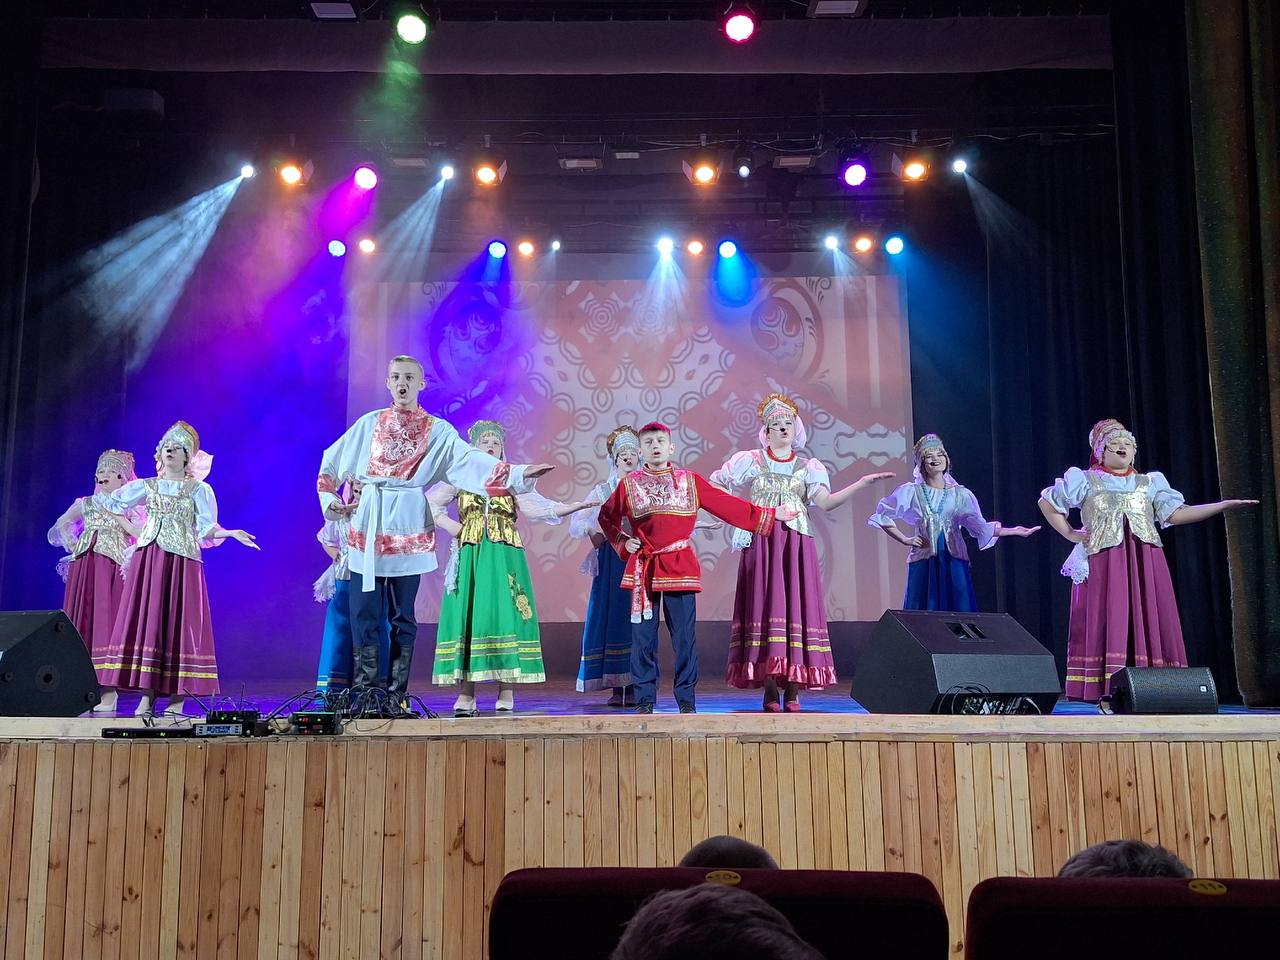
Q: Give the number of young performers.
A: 10